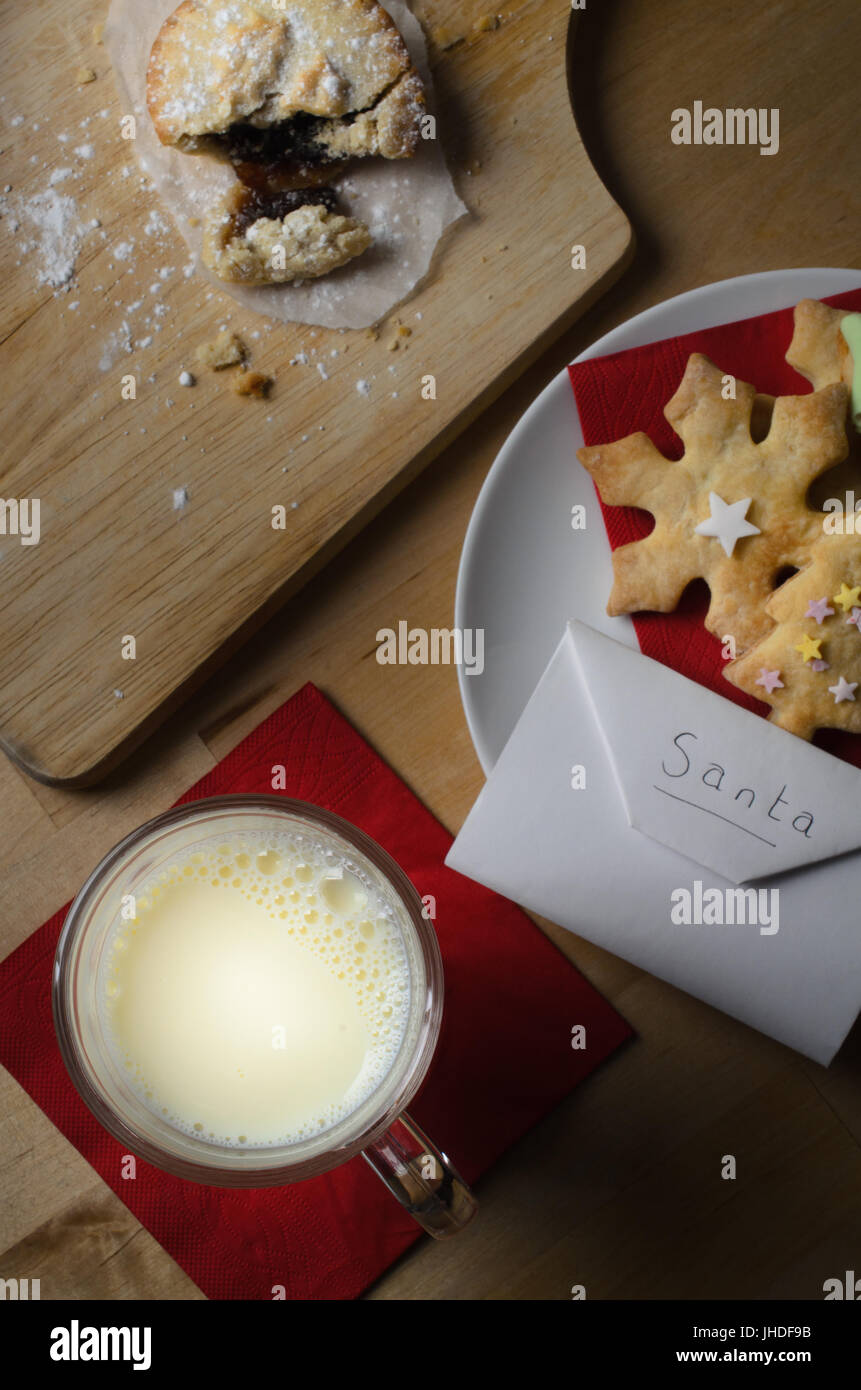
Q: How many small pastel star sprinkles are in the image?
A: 7